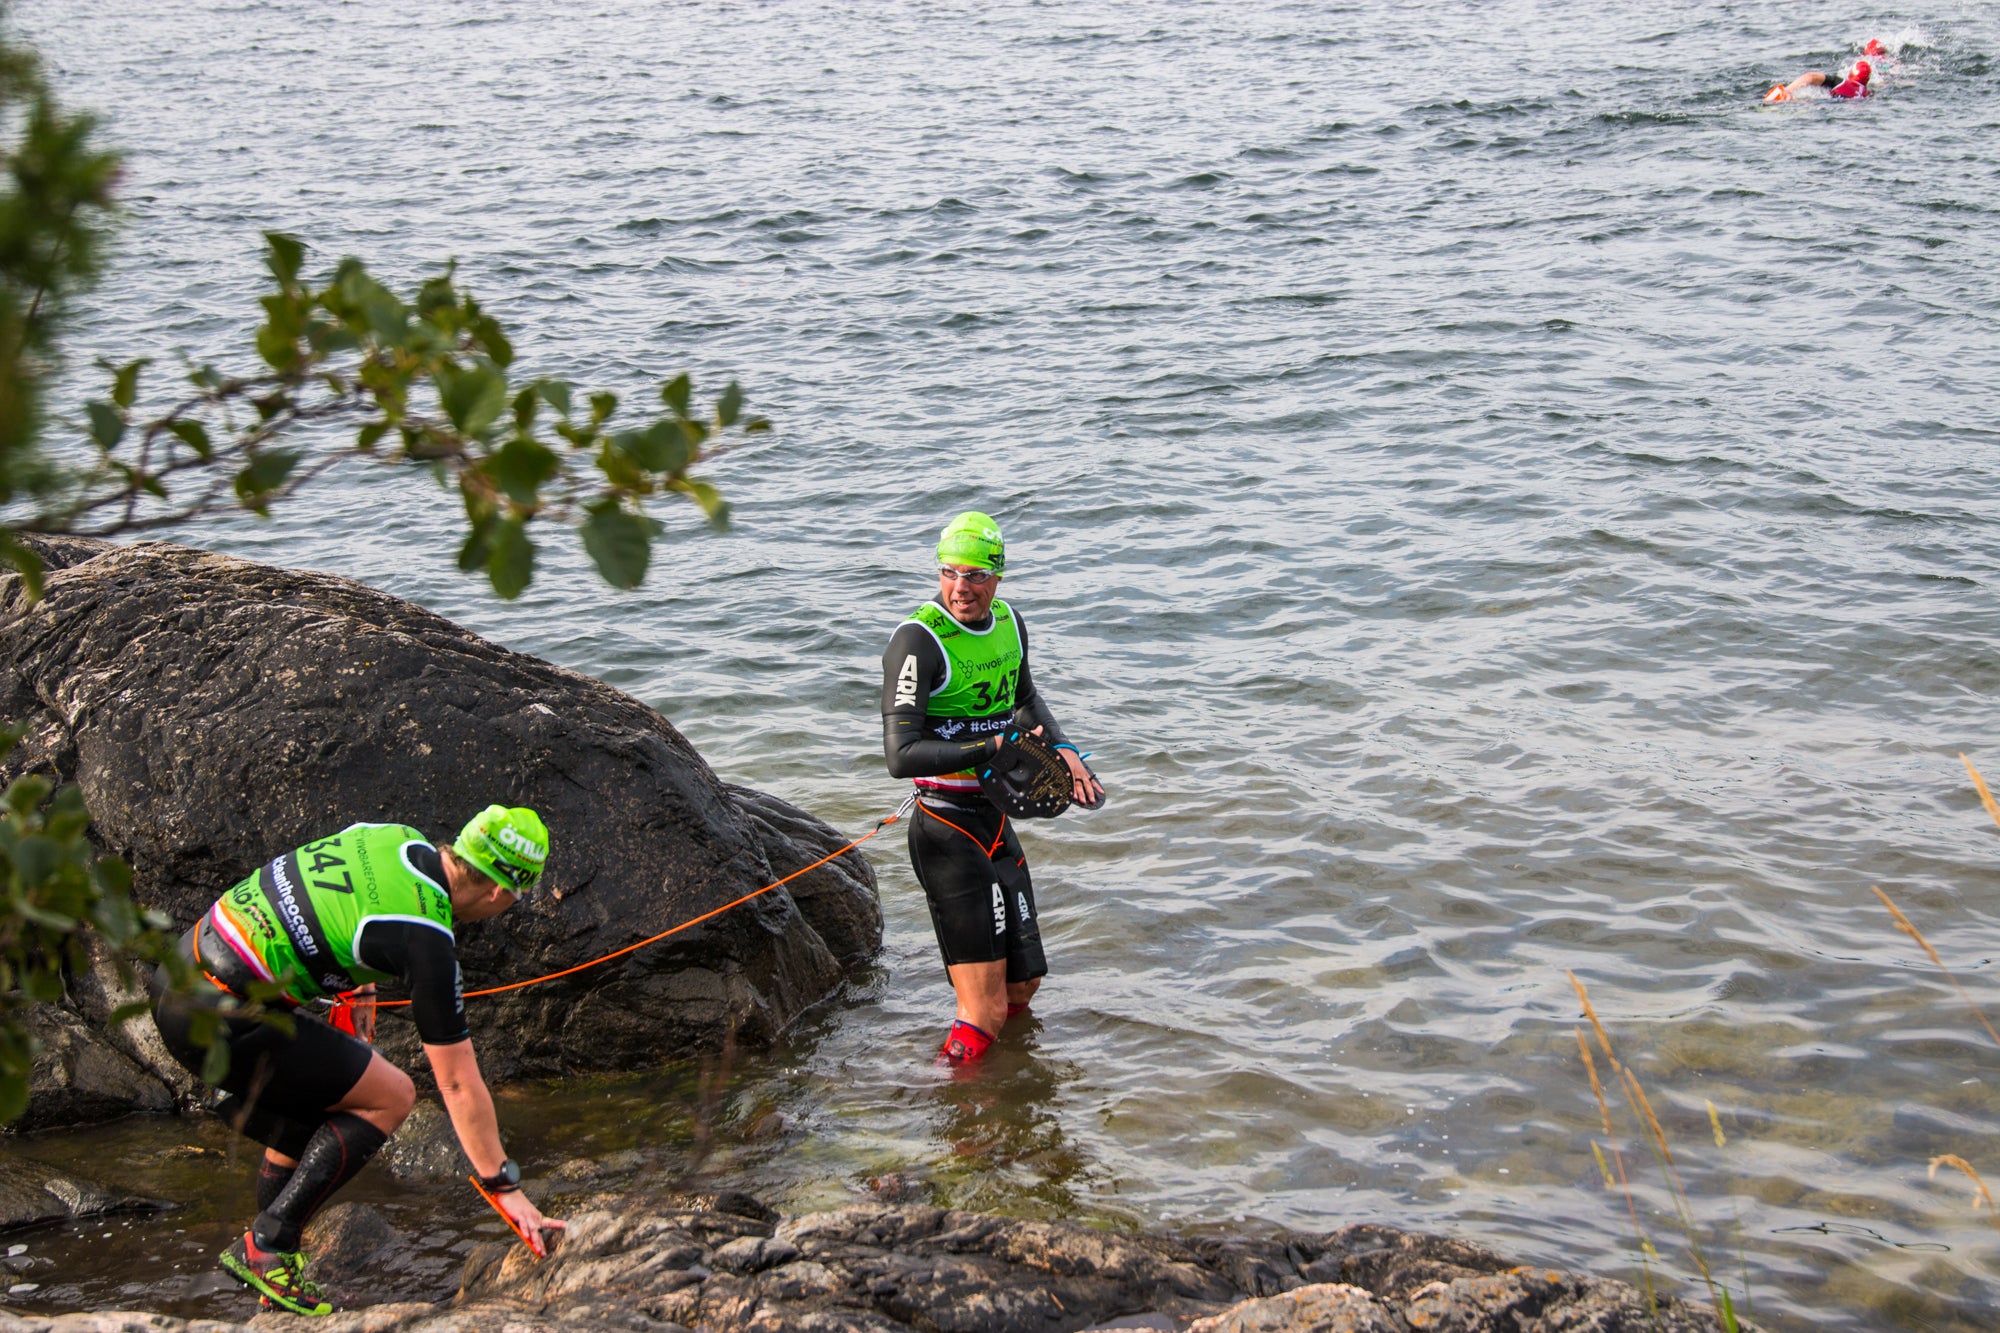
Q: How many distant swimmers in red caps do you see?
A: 2